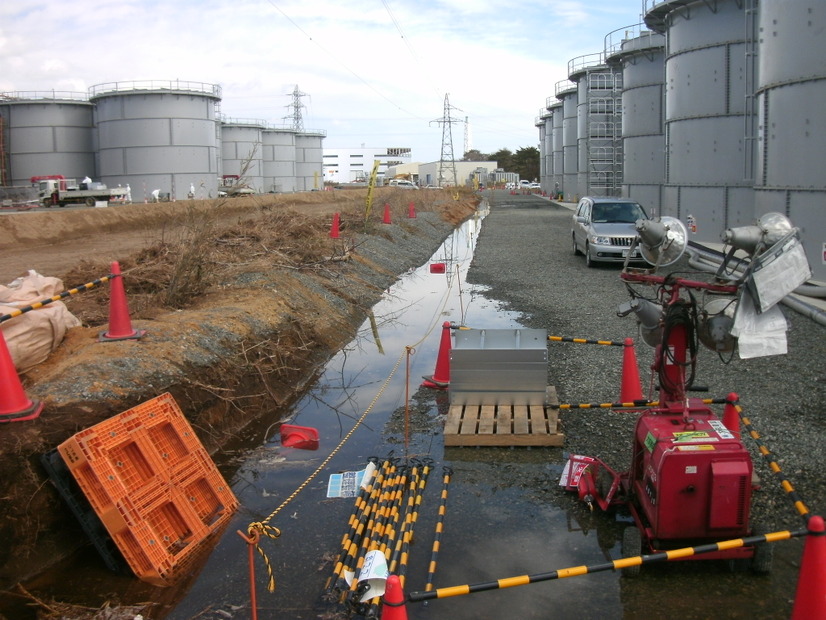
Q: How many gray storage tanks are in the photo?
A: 13